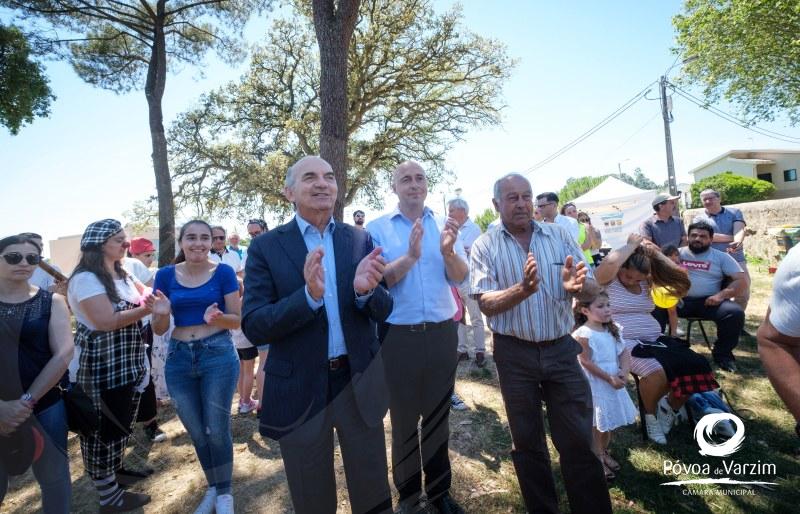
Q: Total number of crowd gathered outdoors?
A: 1